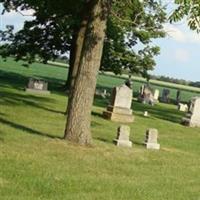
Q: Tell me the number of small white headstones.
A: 2